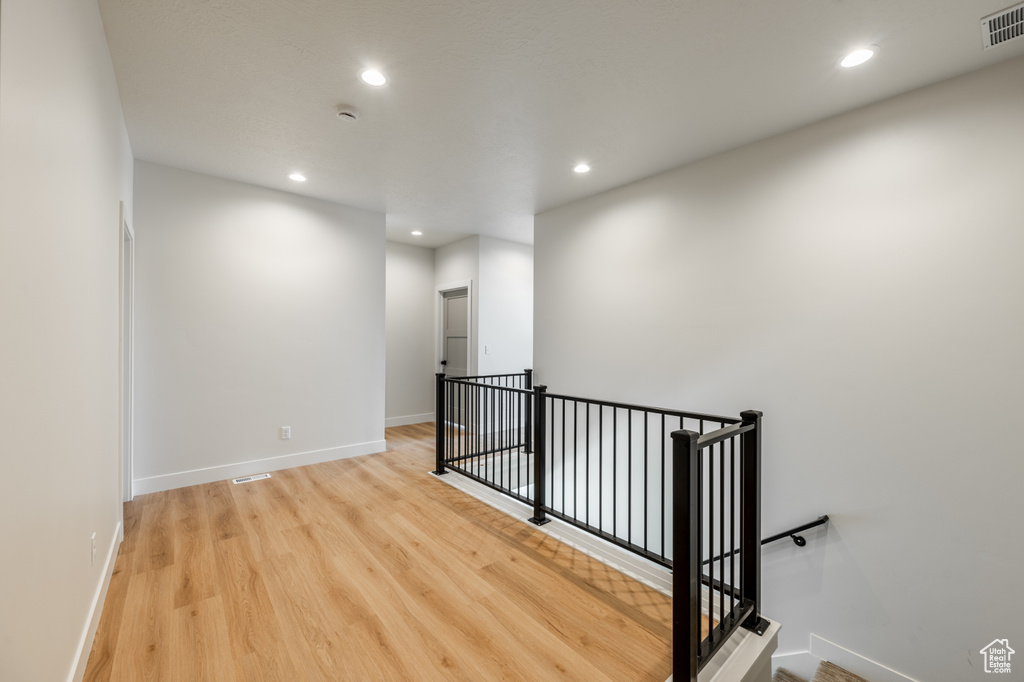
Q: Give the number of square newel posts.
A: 5